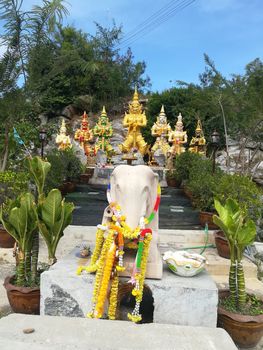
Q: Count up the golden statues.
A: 7